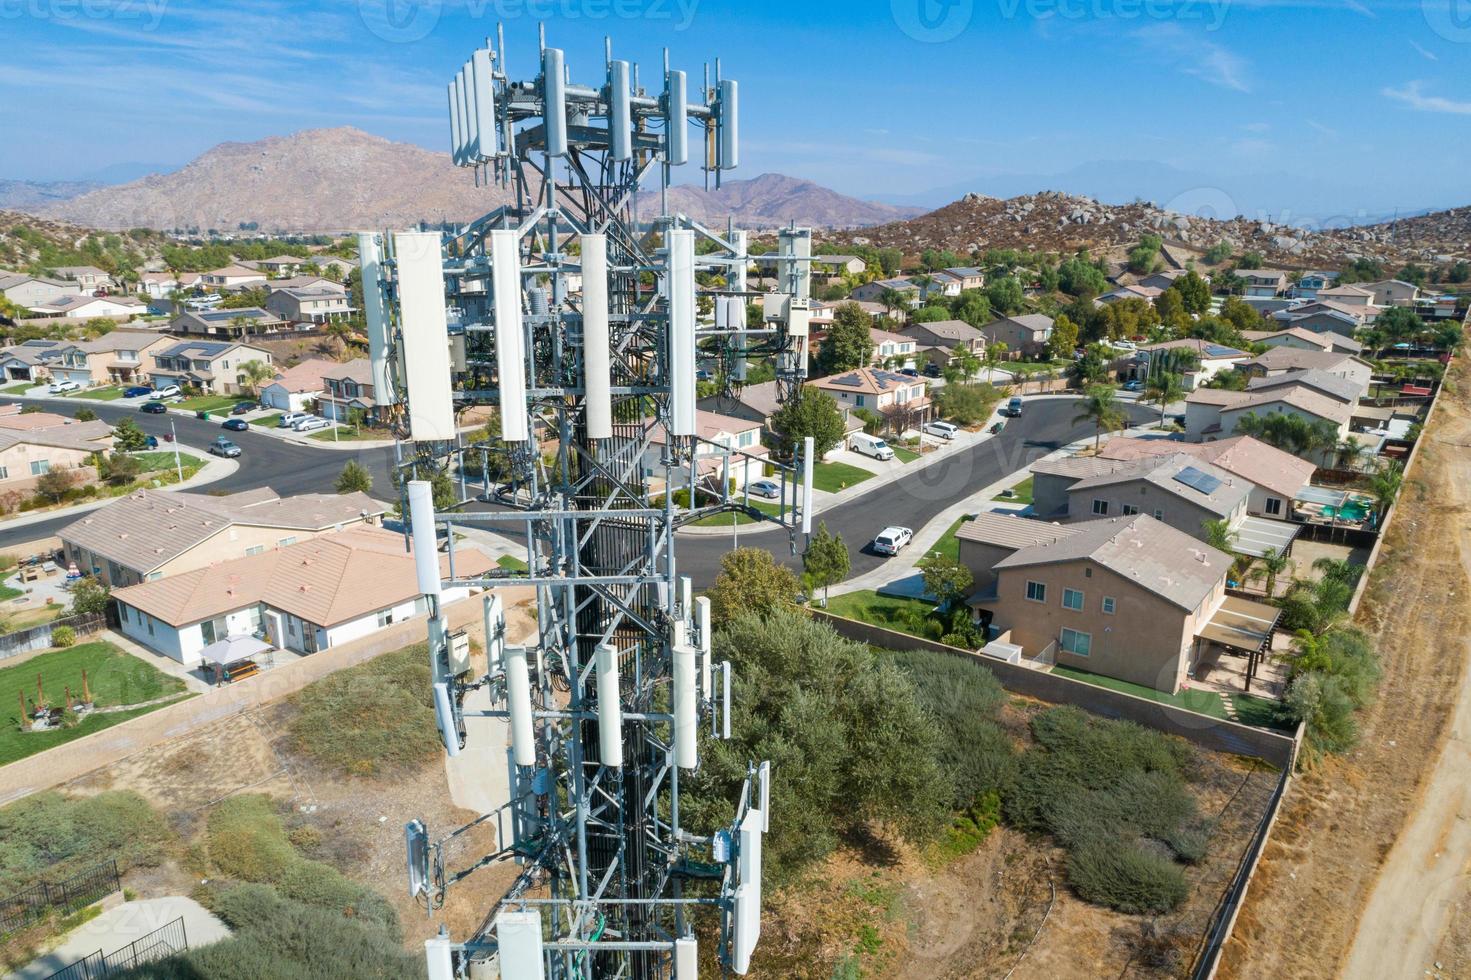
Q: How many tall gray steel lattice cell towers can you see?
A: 1